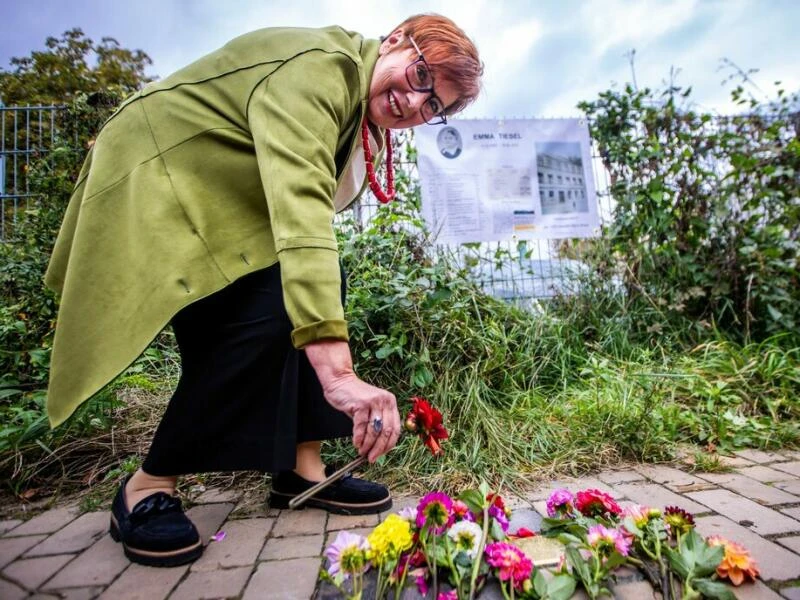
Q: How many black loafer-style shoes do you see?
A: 2